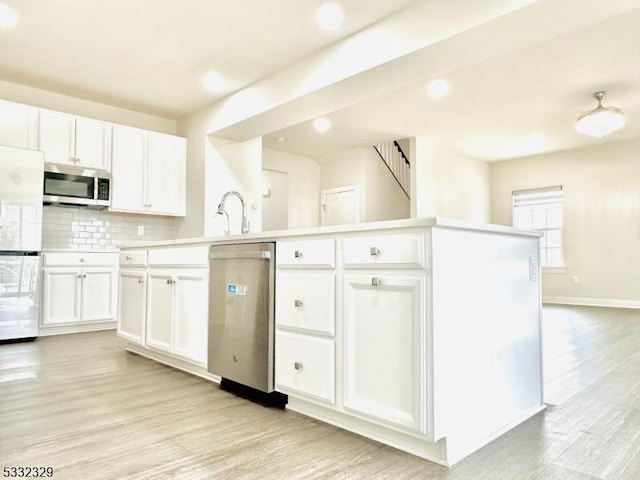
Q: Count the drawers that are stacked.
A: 3